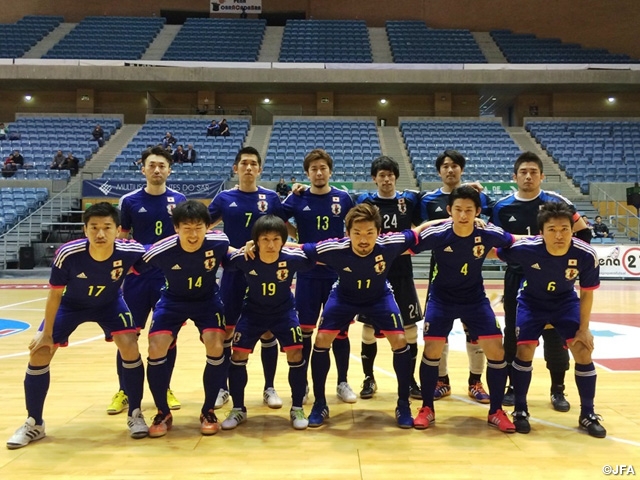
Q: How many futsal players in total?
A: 12